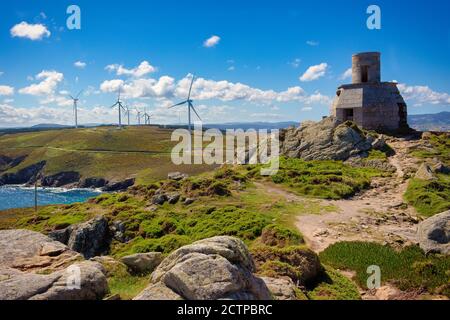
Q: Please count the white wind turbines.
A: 7